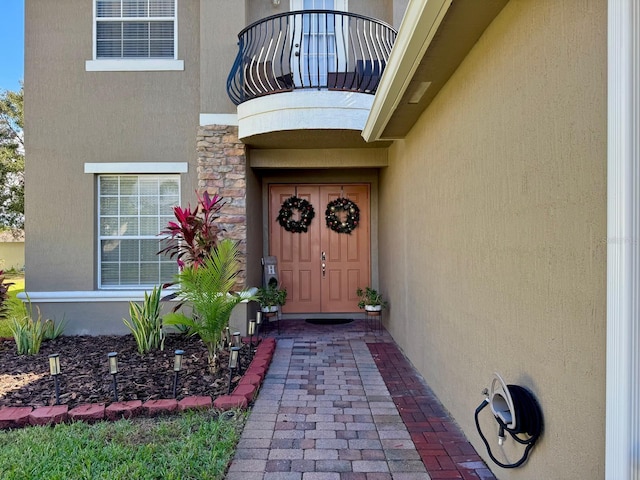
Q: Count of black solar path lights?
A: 7